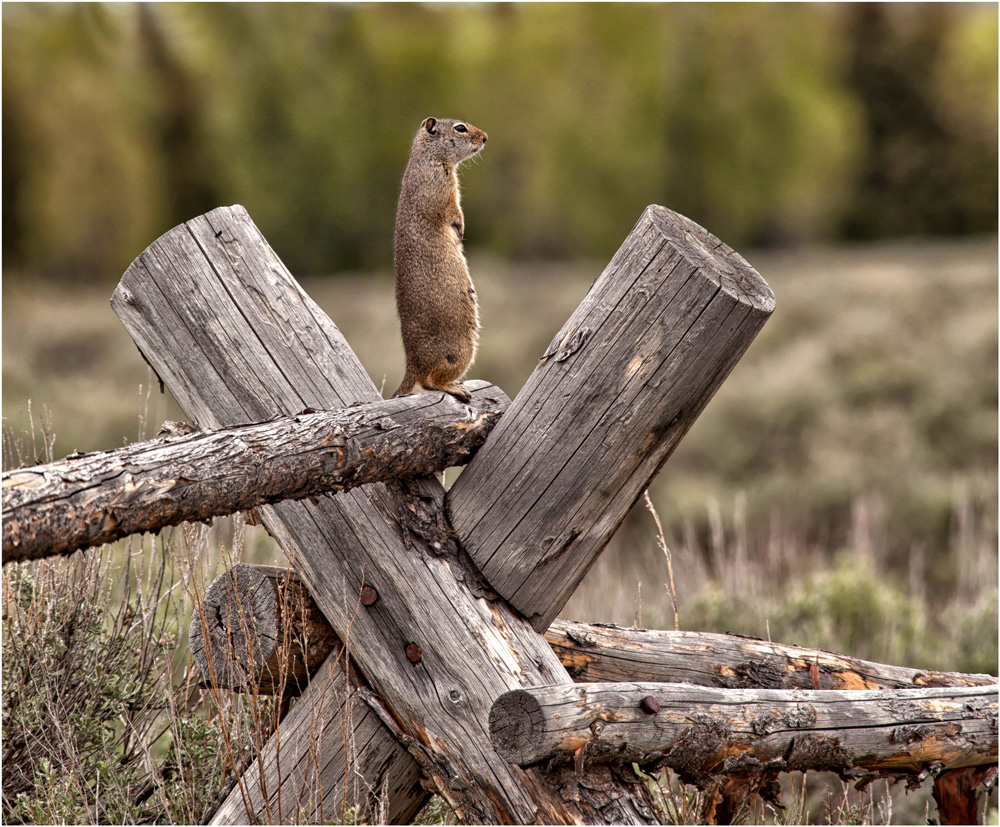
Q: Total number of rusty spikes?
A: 3